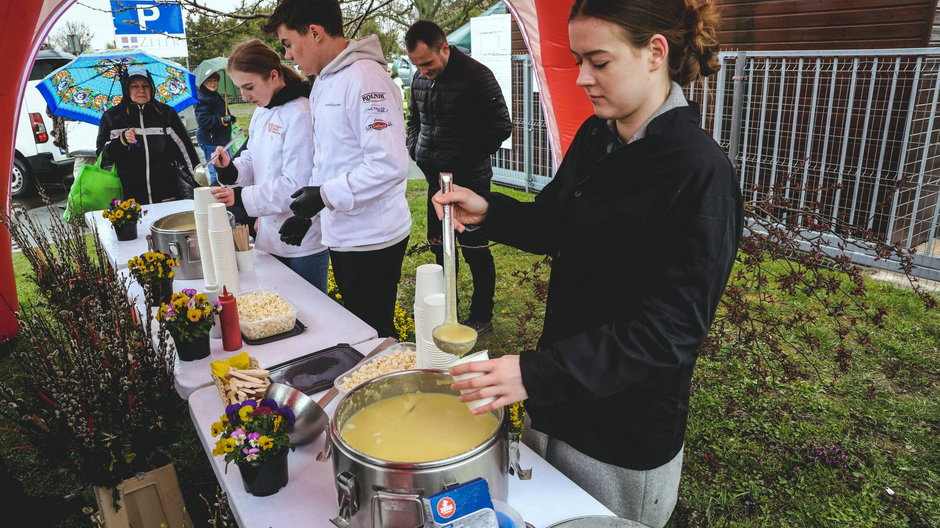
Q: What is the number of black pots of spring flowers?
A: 4